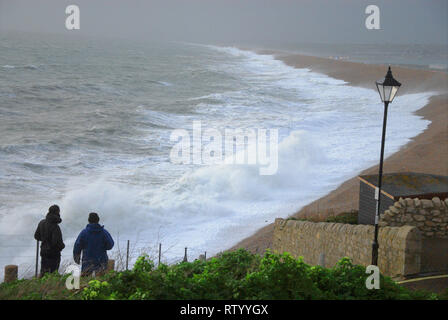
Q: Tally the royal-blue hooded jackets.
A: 1